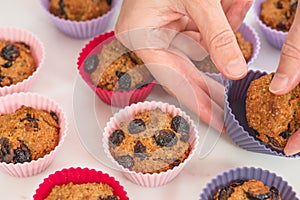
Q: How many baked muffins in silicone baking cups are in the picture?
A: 10